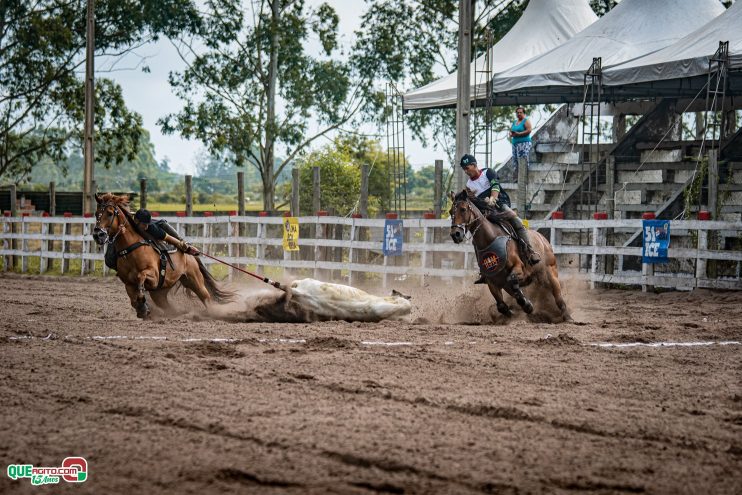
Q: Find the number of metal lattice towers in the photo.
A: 4